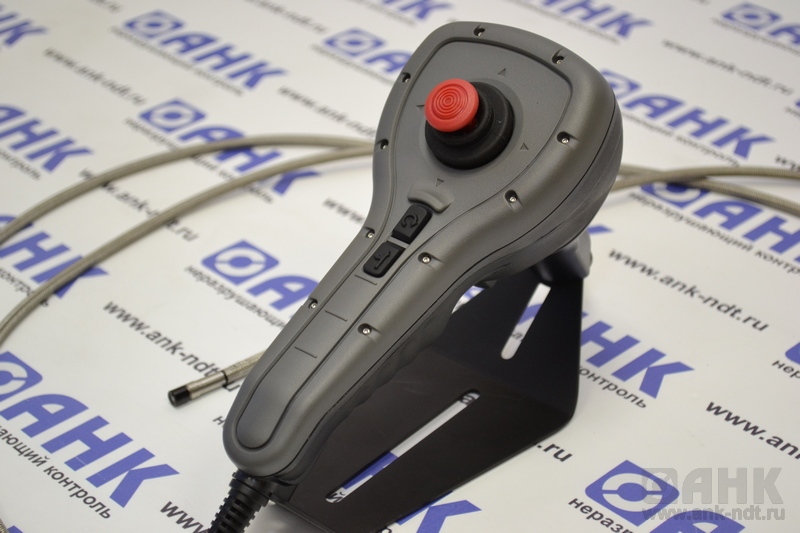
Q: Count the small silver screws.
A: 10